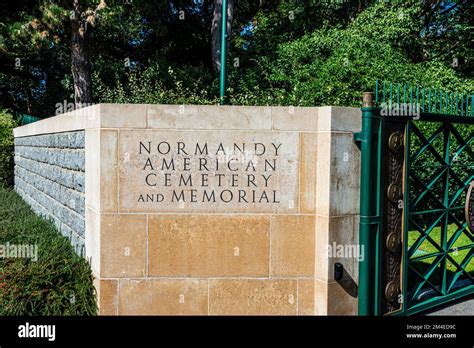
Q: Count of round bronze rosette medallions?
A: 4